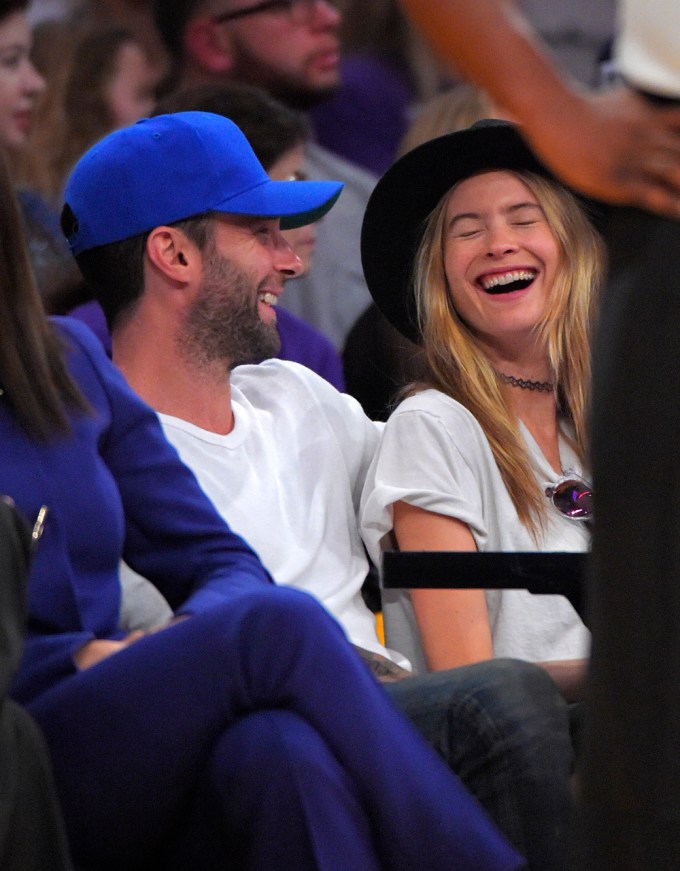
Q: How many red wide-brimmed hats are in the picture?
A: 0